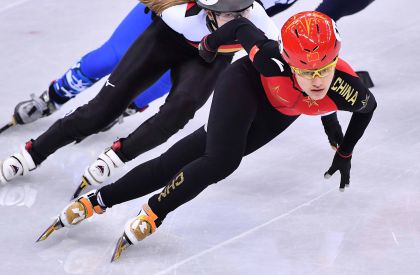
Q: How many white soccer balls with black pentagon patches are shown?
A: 0